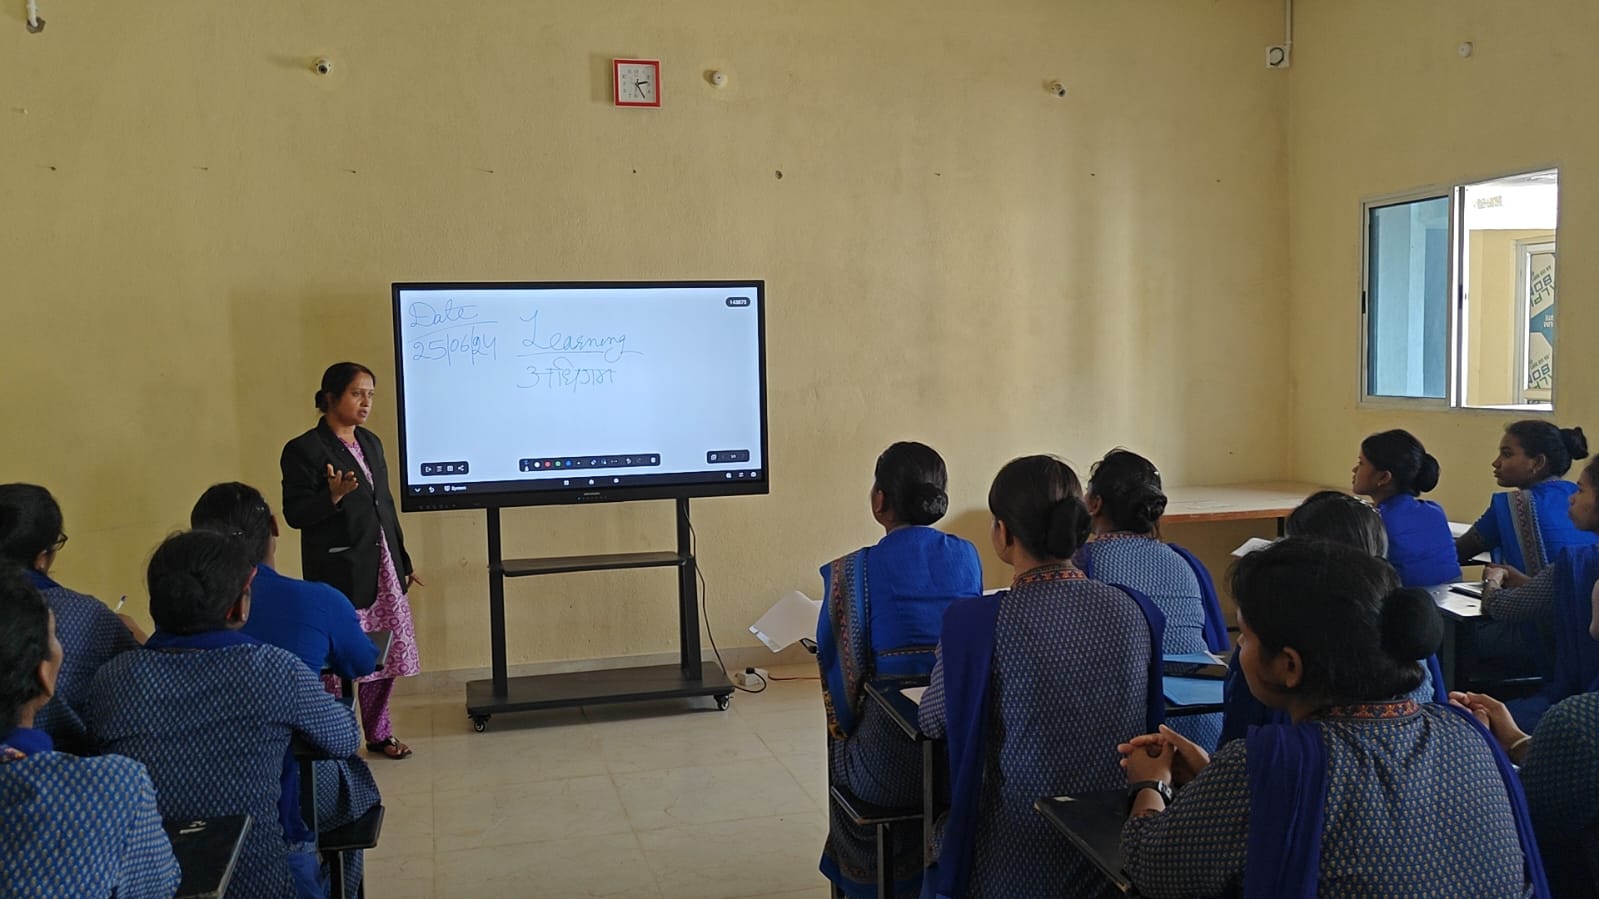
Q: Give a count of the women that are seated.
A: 13